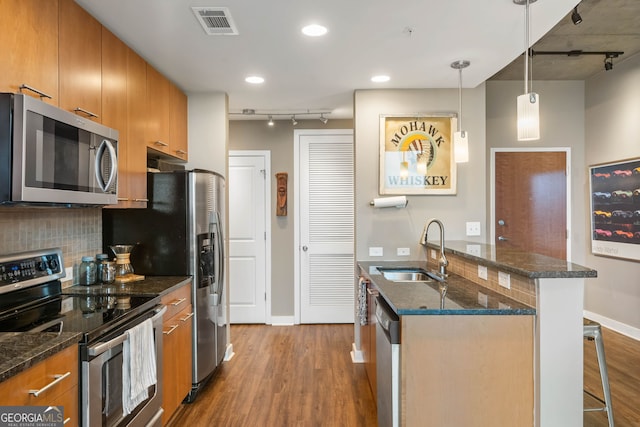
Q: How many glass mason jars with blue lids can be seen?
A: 2